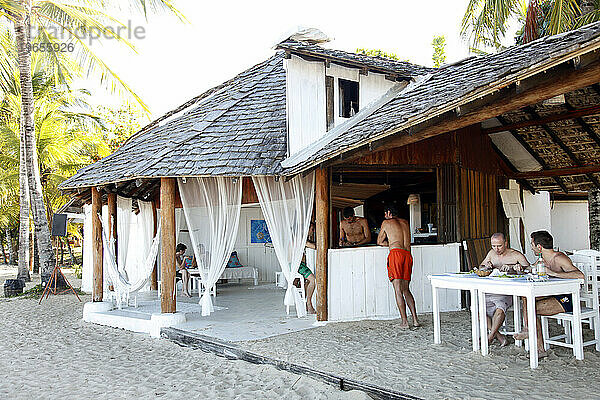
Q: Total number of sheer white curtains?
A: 4